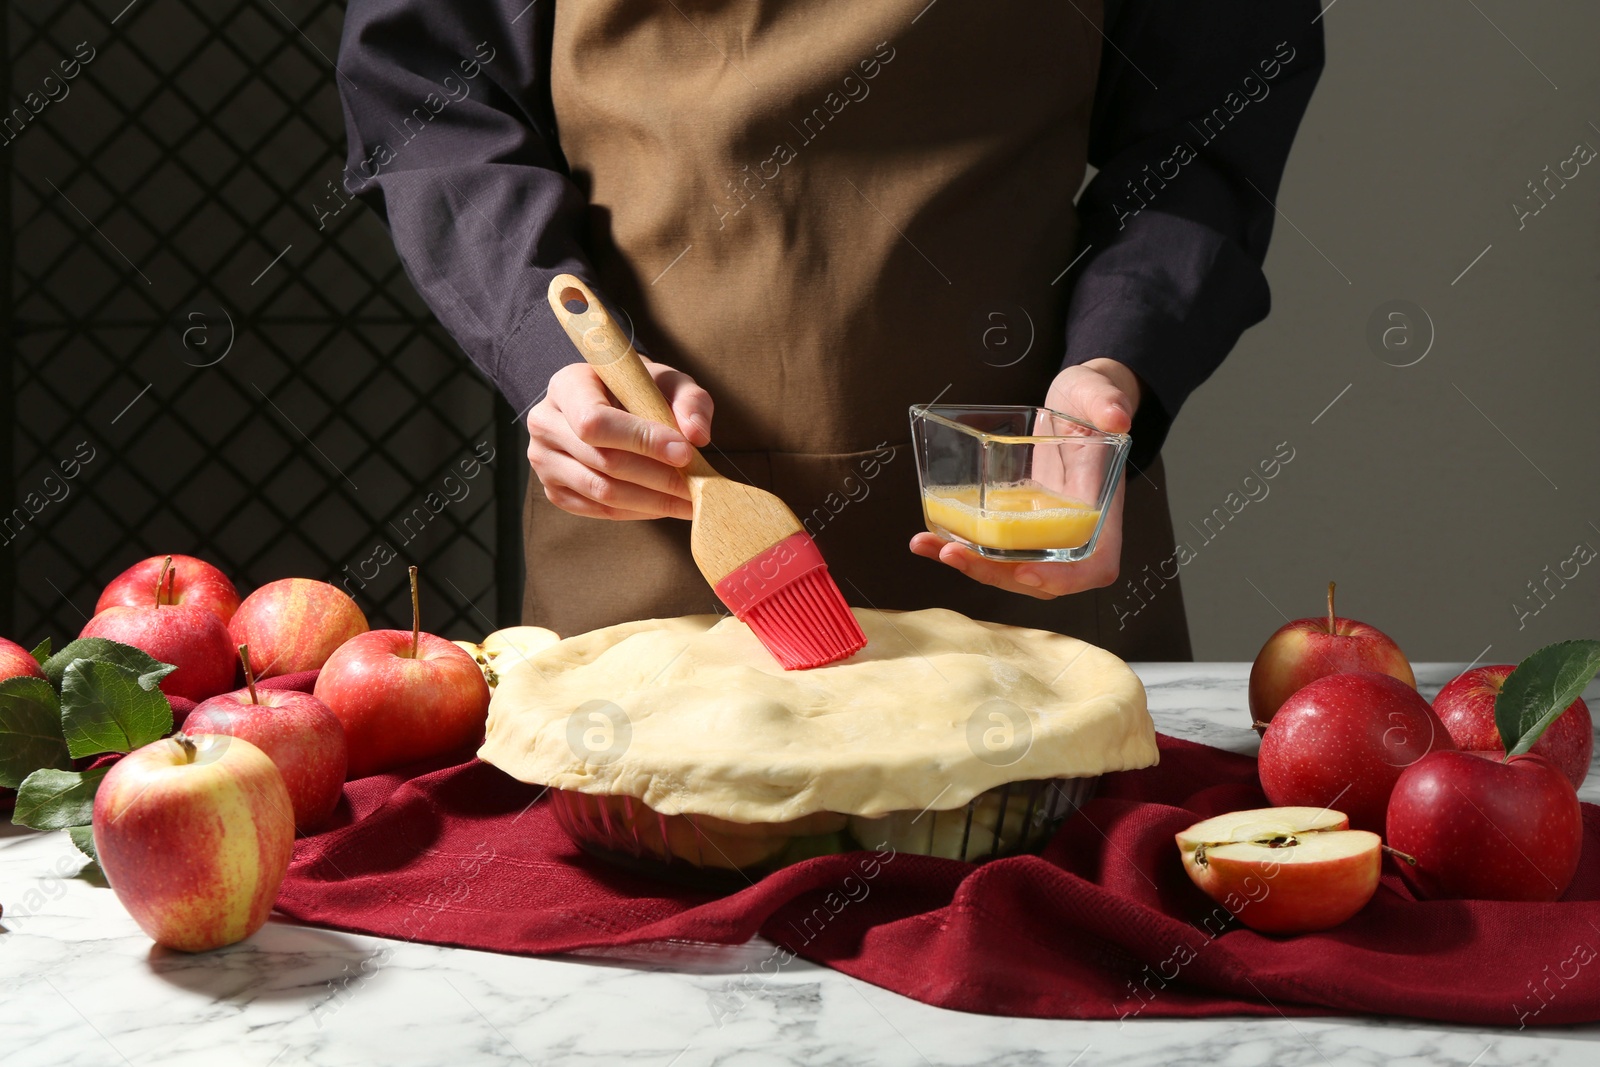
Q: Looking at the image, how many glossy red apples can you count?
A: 11